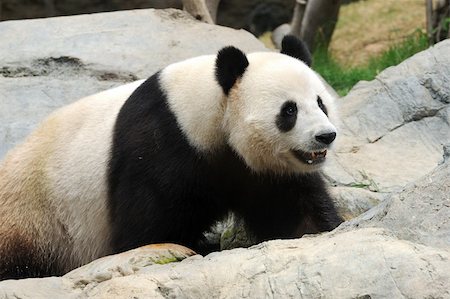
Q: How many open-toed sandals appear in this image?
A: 0